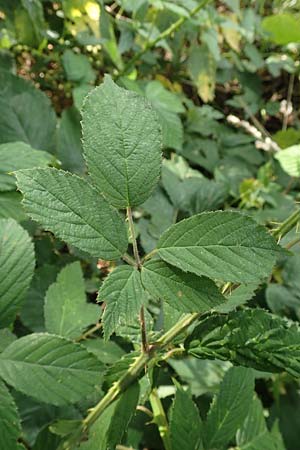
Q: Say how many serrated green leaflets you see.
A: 5